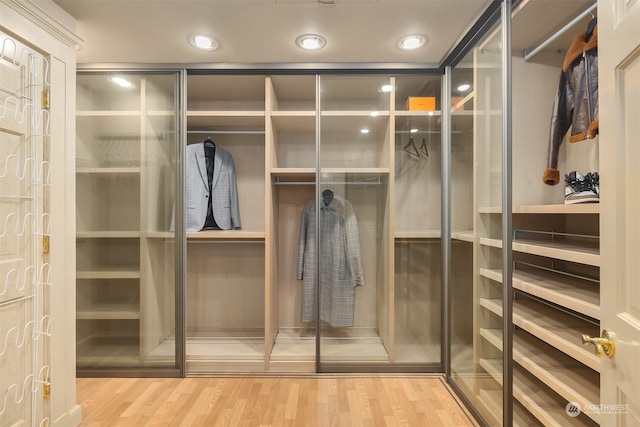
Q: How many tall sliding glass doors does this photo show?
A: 3